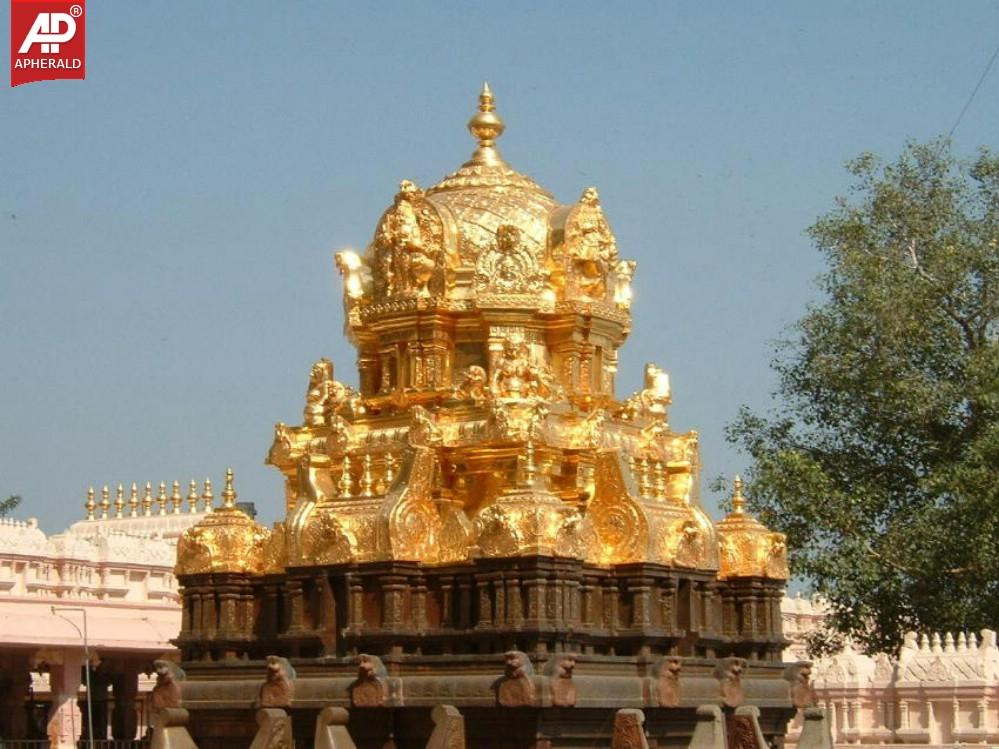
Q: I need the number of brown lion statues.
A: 8